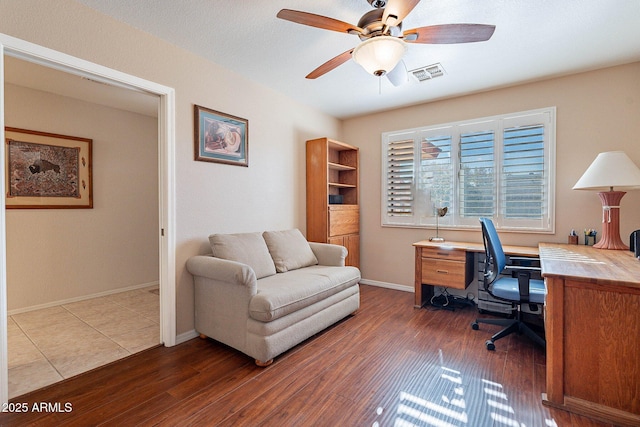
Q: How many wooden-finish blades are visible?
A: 4